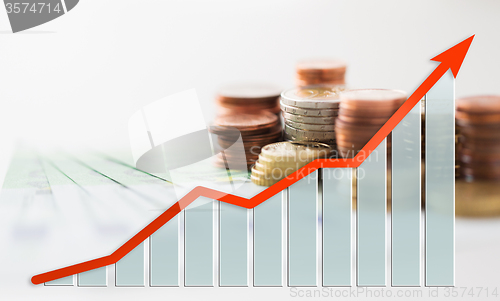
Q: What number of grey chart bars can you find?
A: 12